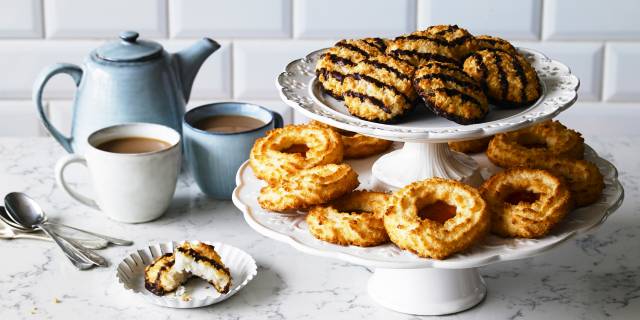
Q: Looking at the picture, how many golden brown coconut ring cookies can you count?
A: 9